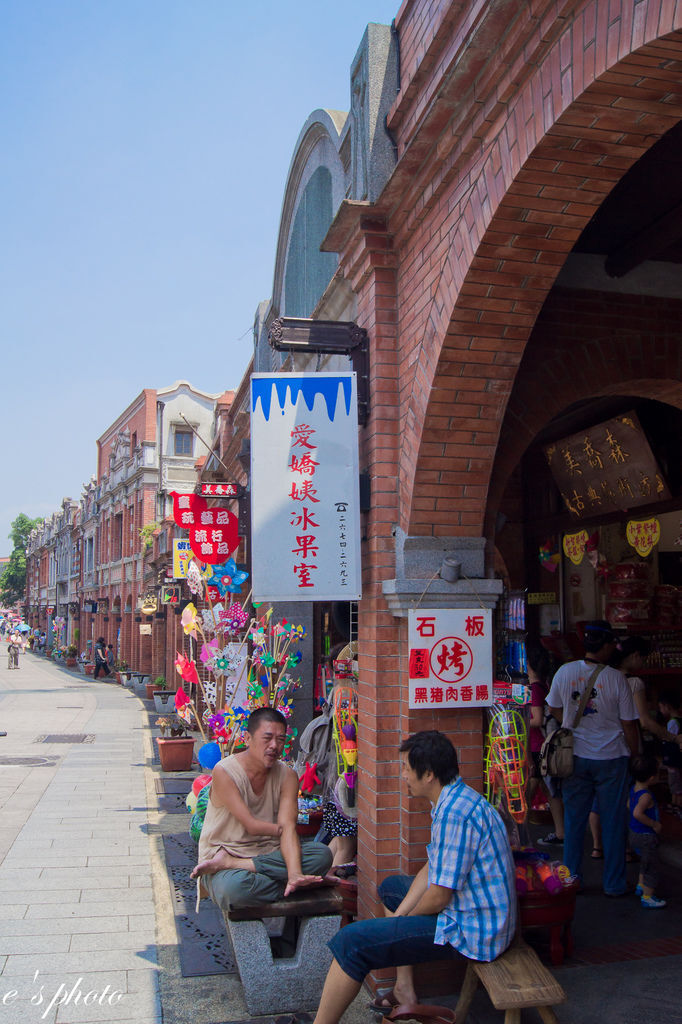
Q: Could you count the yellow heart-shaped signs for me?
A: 2